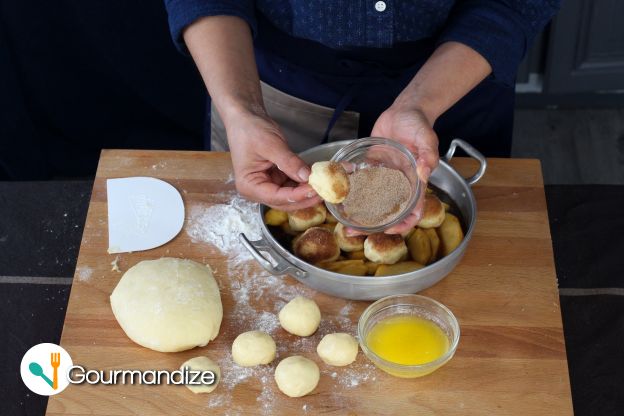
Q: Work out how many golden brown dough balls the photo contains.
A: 6